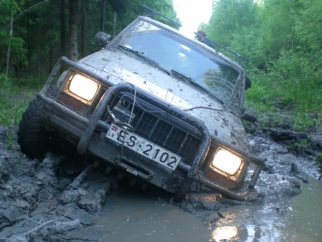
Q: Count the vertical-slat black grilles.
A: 1